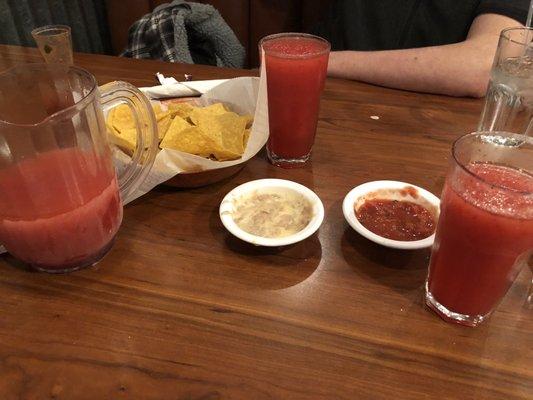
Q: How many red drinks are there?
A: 3